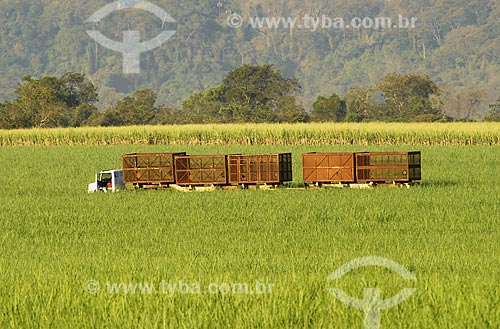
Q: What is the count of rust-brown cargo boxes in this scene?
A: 5